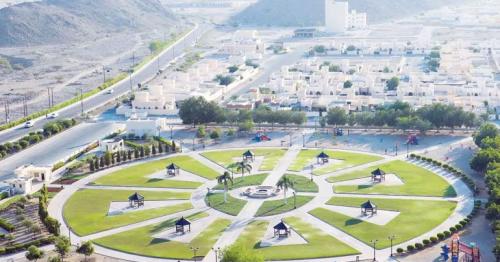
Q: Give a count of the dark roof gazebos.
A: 8